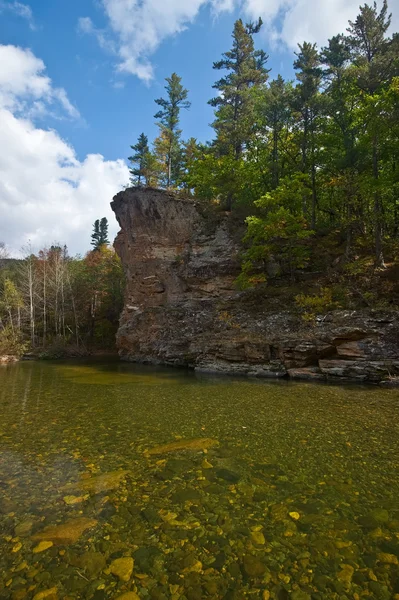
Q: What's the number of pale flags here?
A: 0